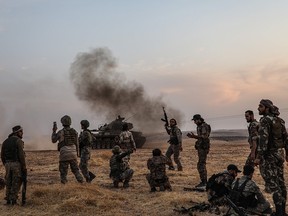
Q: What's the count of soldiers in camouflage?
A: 12